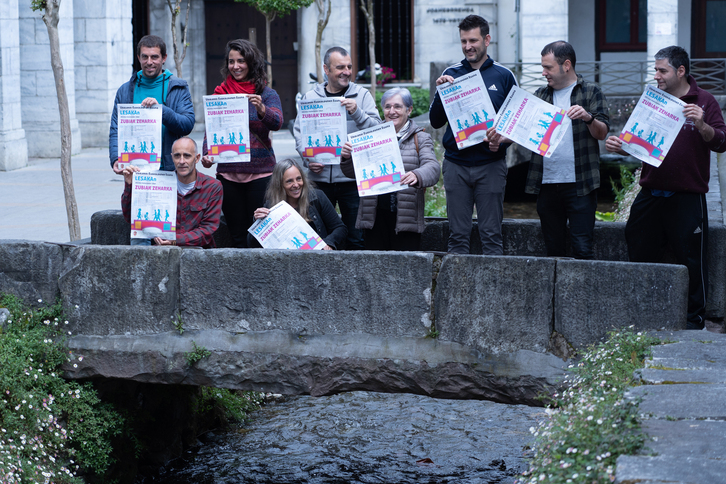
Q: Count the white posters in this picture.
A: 9